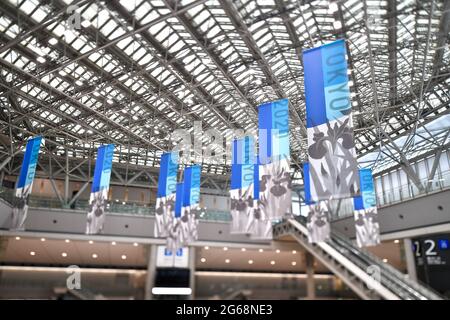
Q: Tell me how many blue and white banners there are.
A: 11